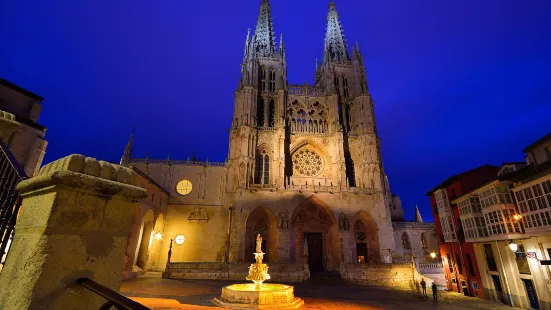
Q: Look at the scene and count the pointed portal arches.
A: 3